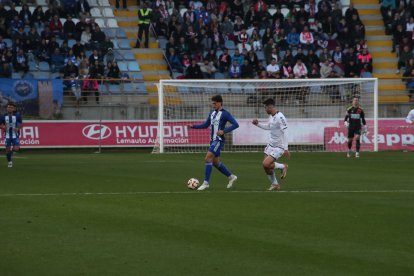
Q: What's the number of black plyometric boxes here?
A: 0